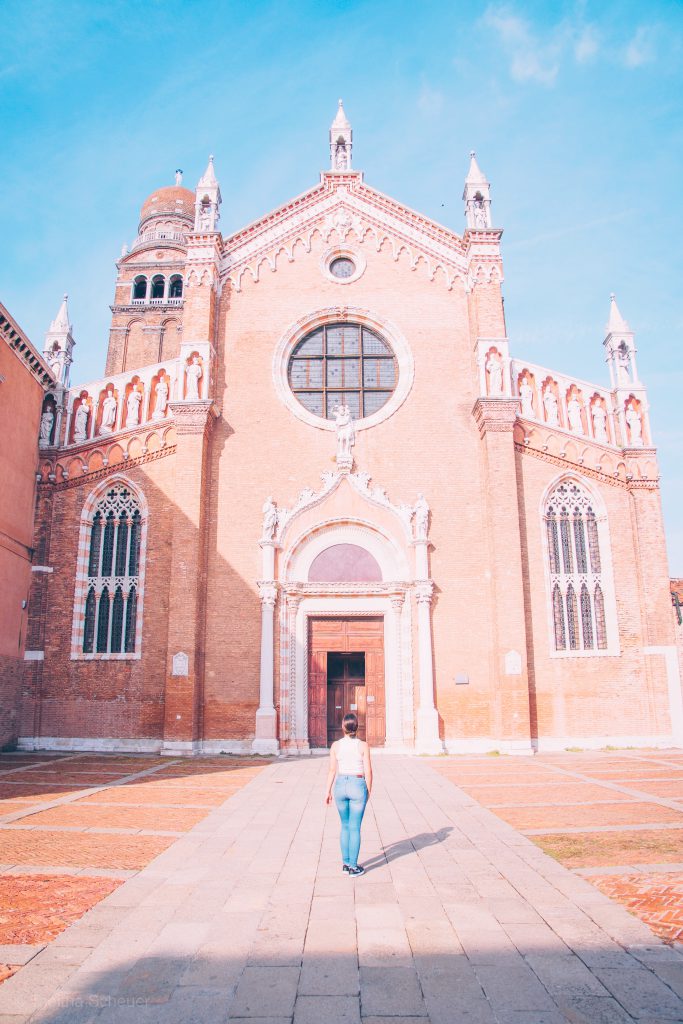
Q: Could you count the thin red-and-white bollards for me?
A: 0